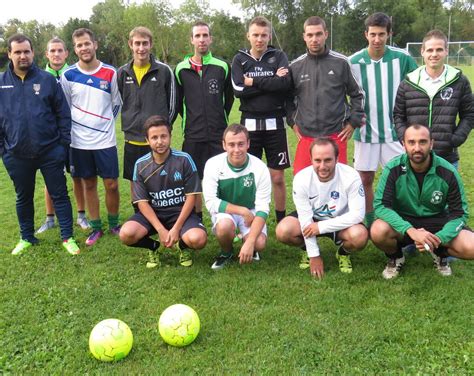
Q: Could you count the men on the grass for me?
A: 13